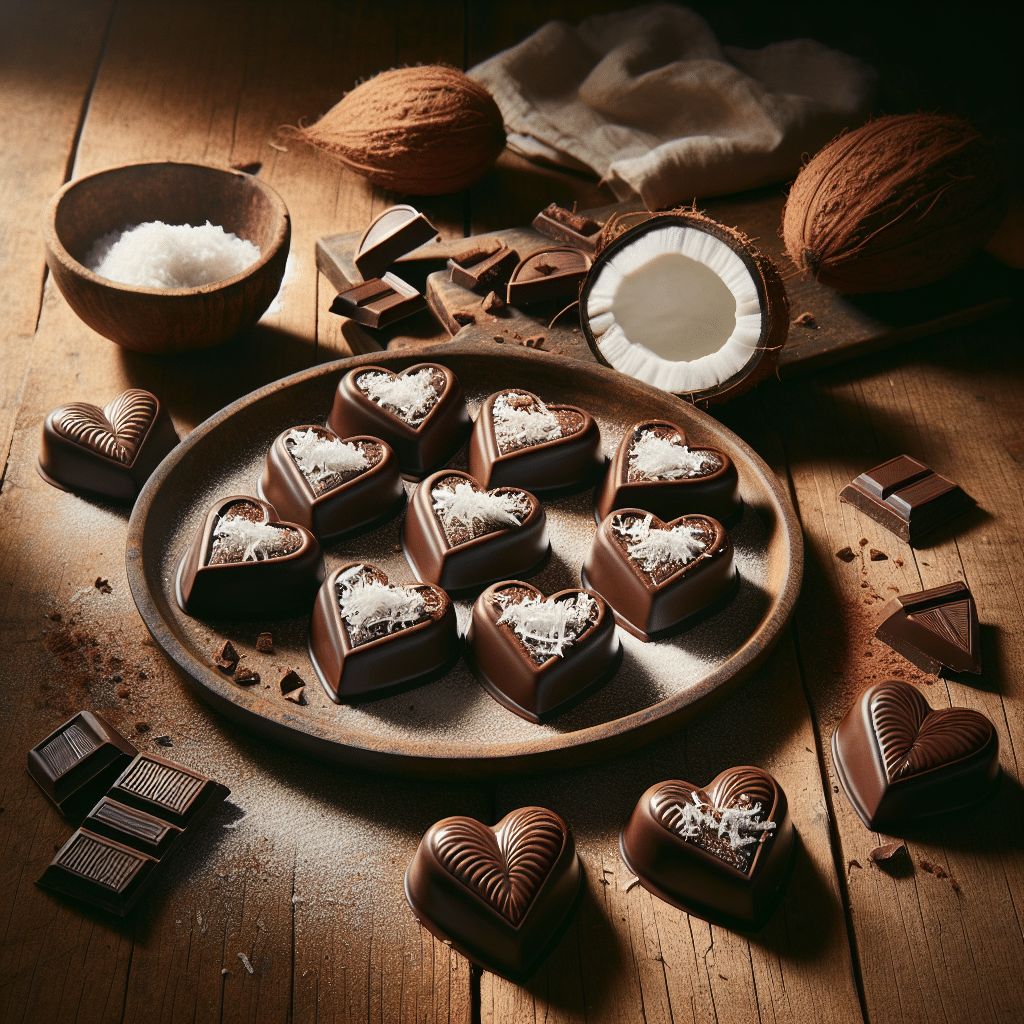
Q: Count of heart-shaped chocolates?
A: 13